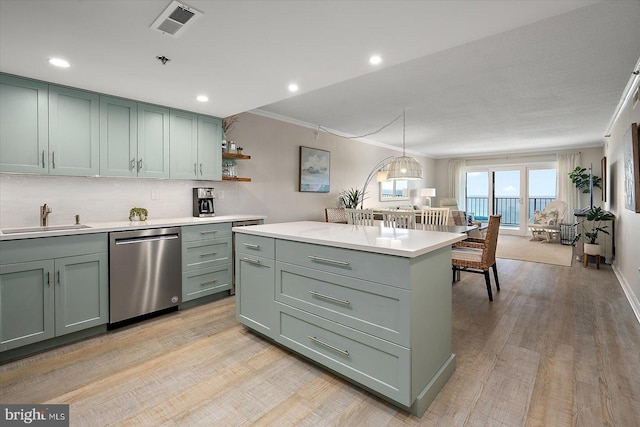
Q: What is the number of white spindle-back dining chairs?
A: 3